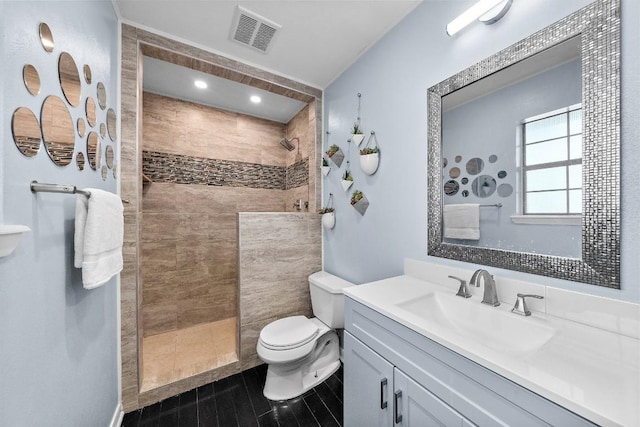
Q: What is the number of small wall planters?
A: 7